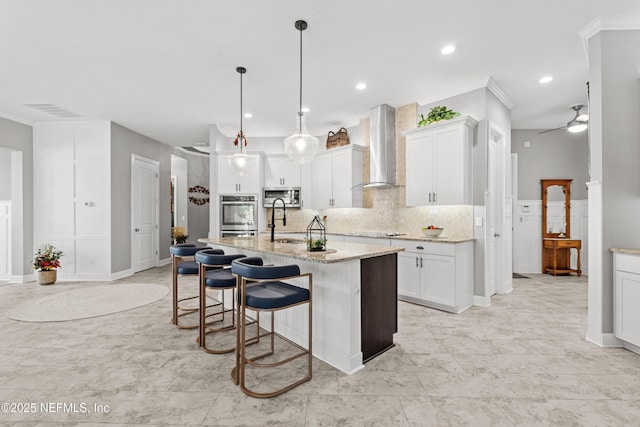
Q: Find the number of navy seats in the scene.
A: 3